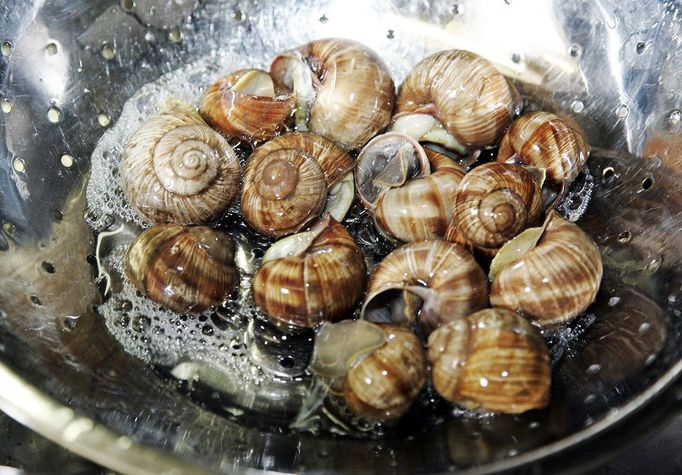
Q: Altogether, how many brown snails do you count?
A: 14